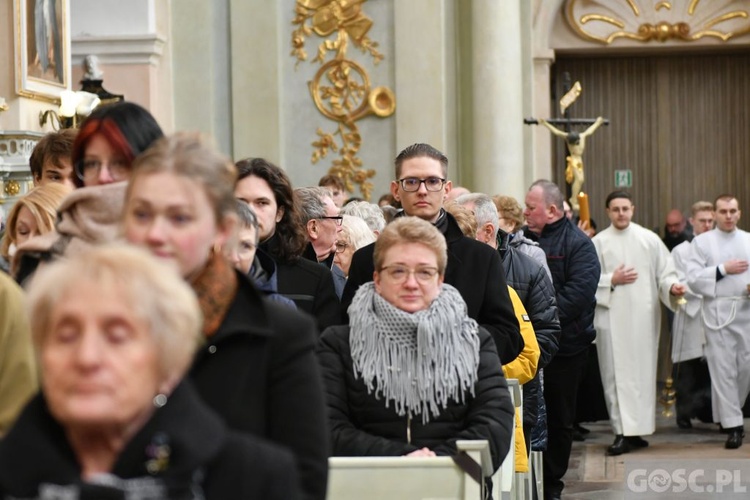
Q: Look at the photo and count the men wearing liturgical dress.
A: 3